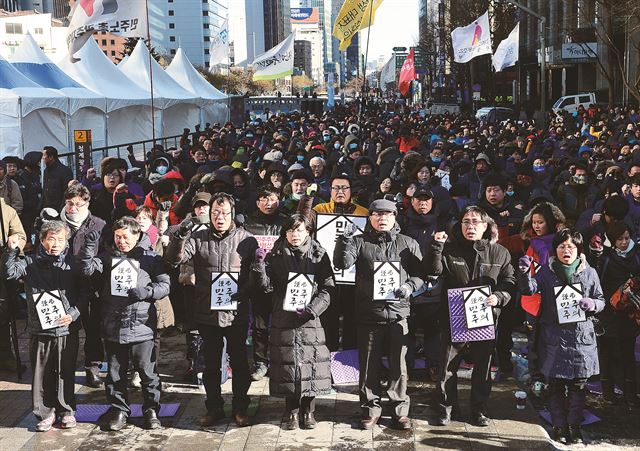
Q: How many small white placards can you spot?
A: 7